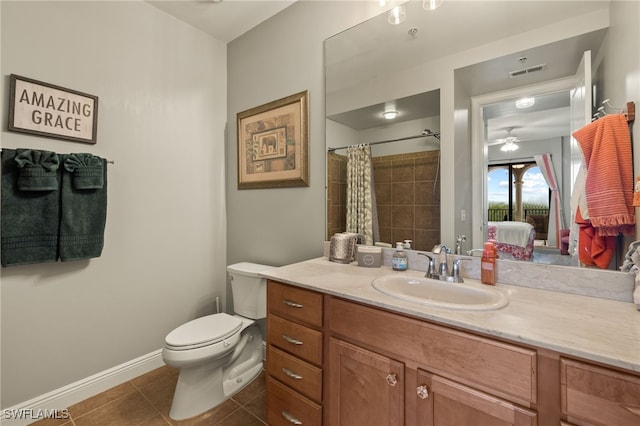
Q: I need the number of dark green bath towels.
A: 2